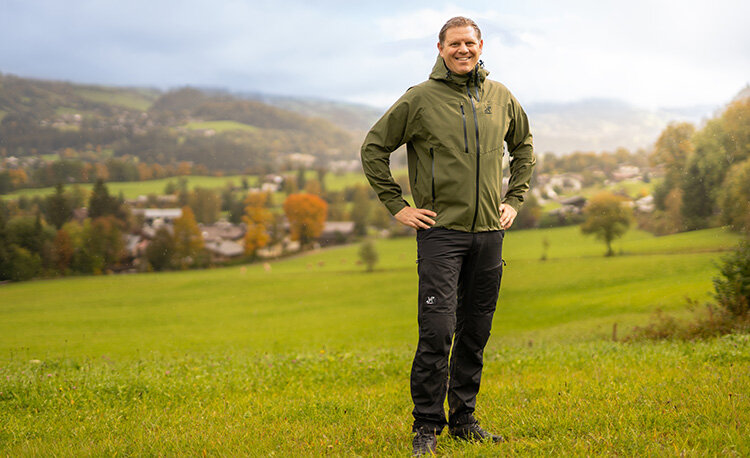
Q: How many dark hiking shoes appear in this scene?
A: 2